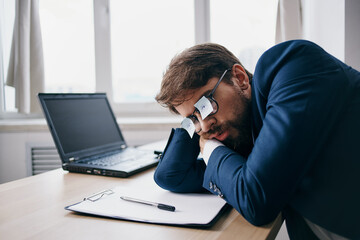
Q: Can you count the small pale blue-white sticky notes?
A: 2